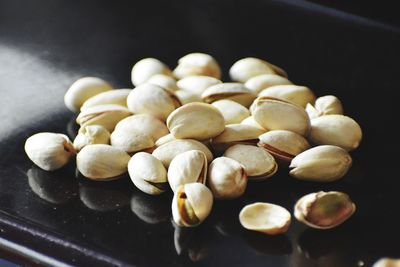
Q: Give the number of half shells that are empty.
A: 1